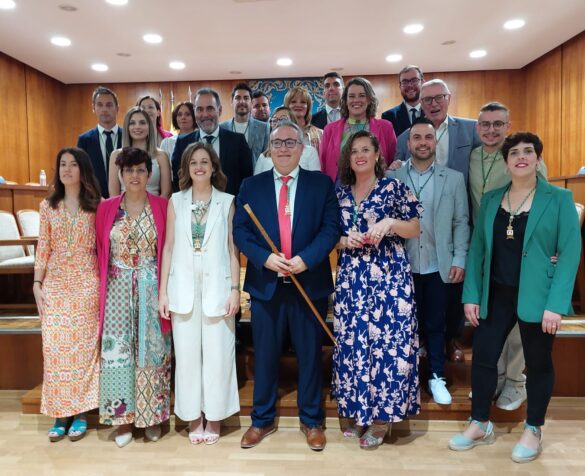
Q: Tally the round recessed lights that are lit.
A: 11